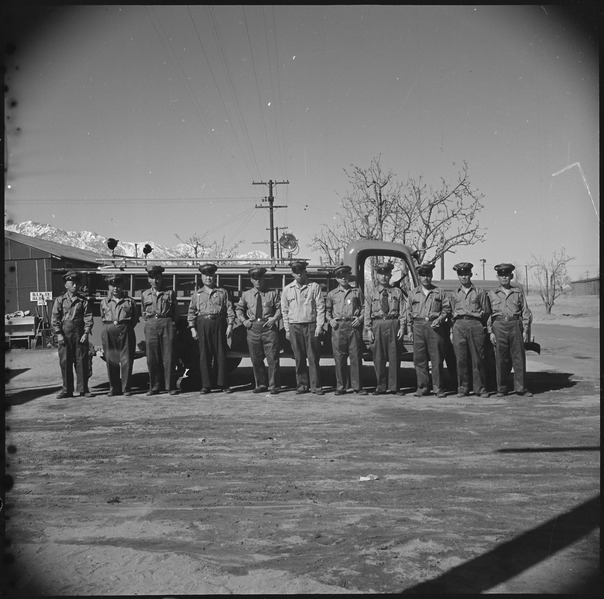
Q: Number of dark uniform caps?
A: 11